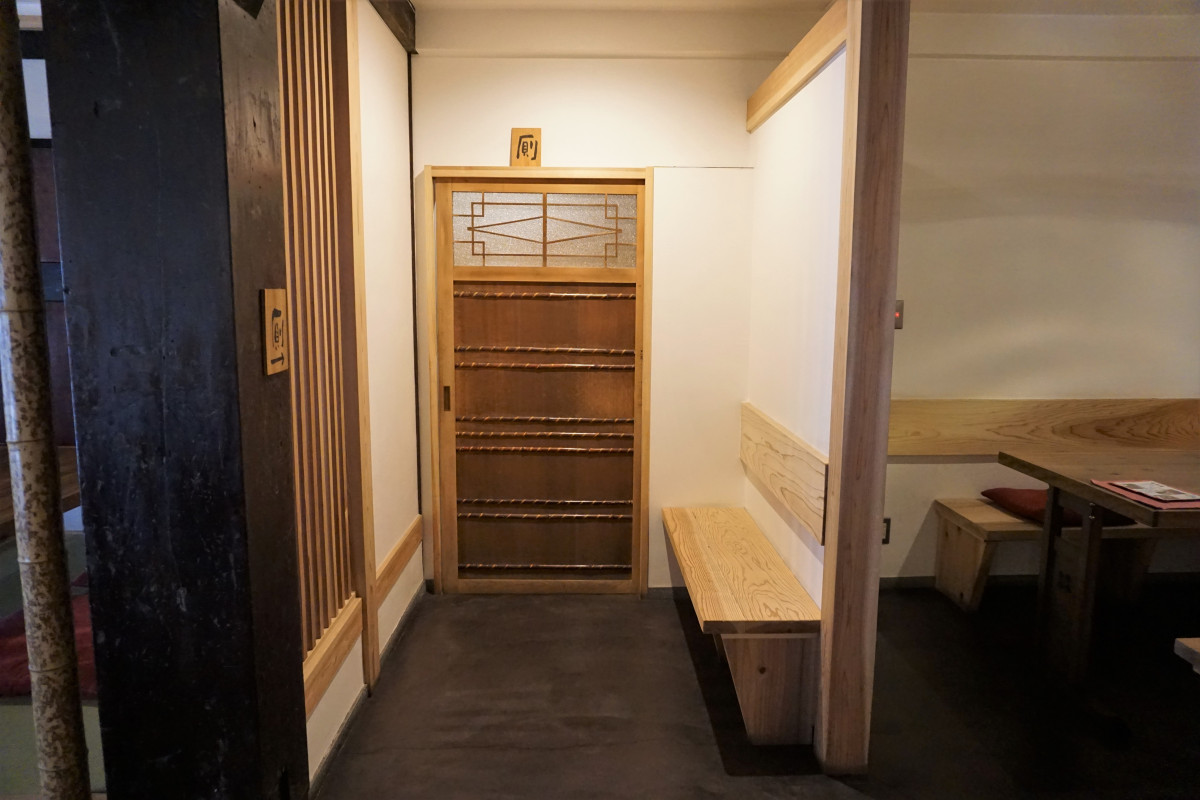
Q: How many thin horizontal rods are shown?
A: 9